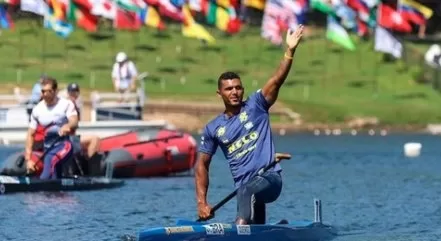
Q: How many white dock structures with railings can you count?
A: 1